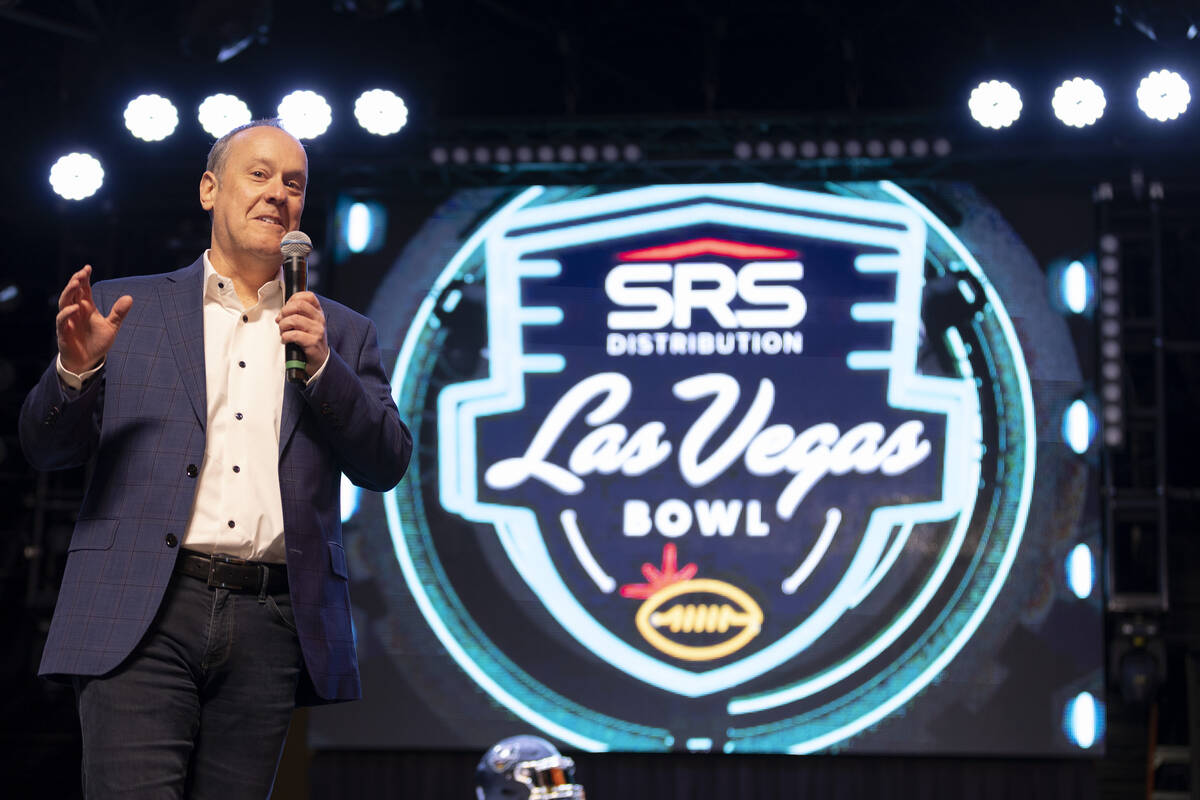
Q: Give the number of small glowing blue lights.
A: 6